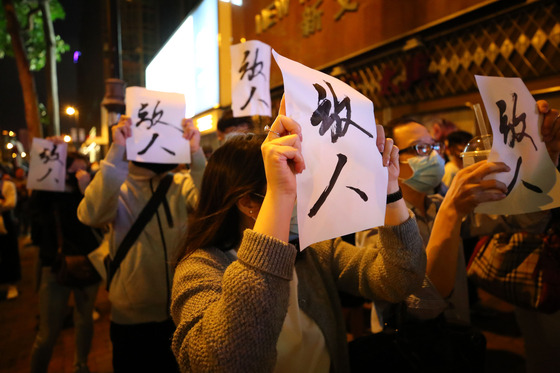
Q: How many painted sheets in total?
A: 5